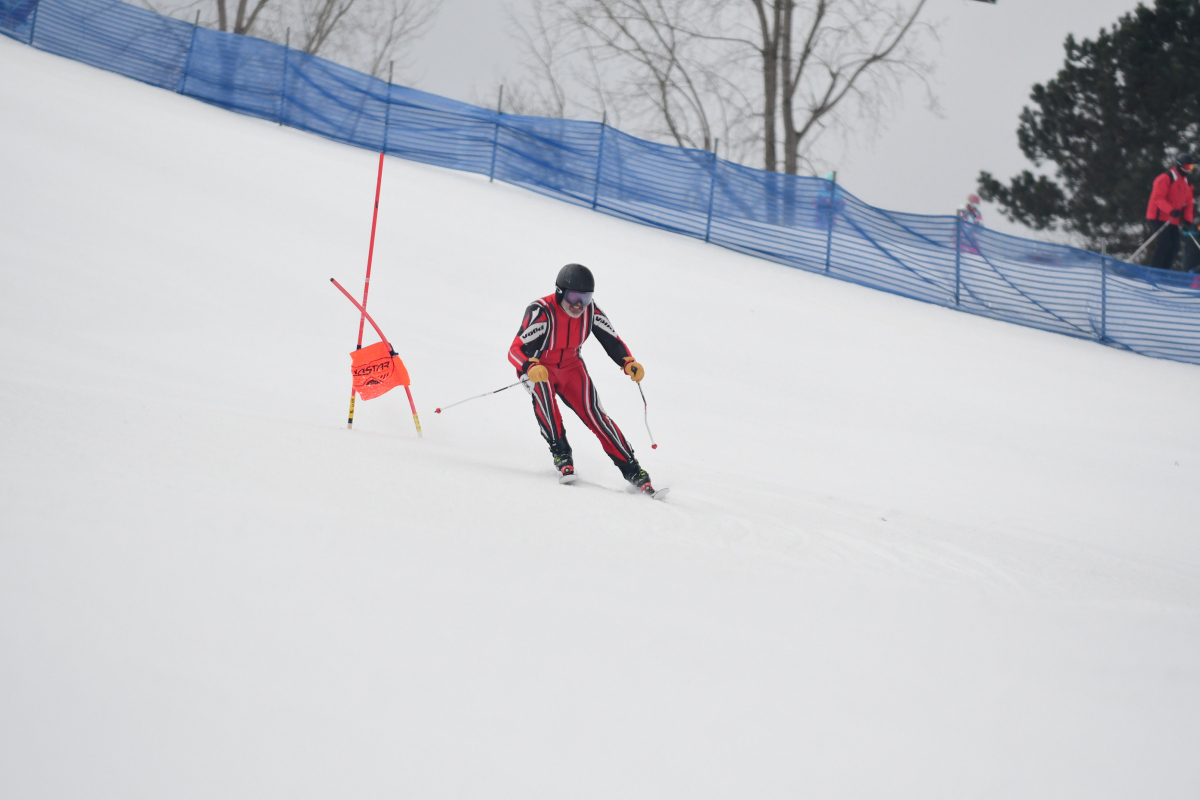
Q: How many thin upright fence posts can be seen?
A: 10